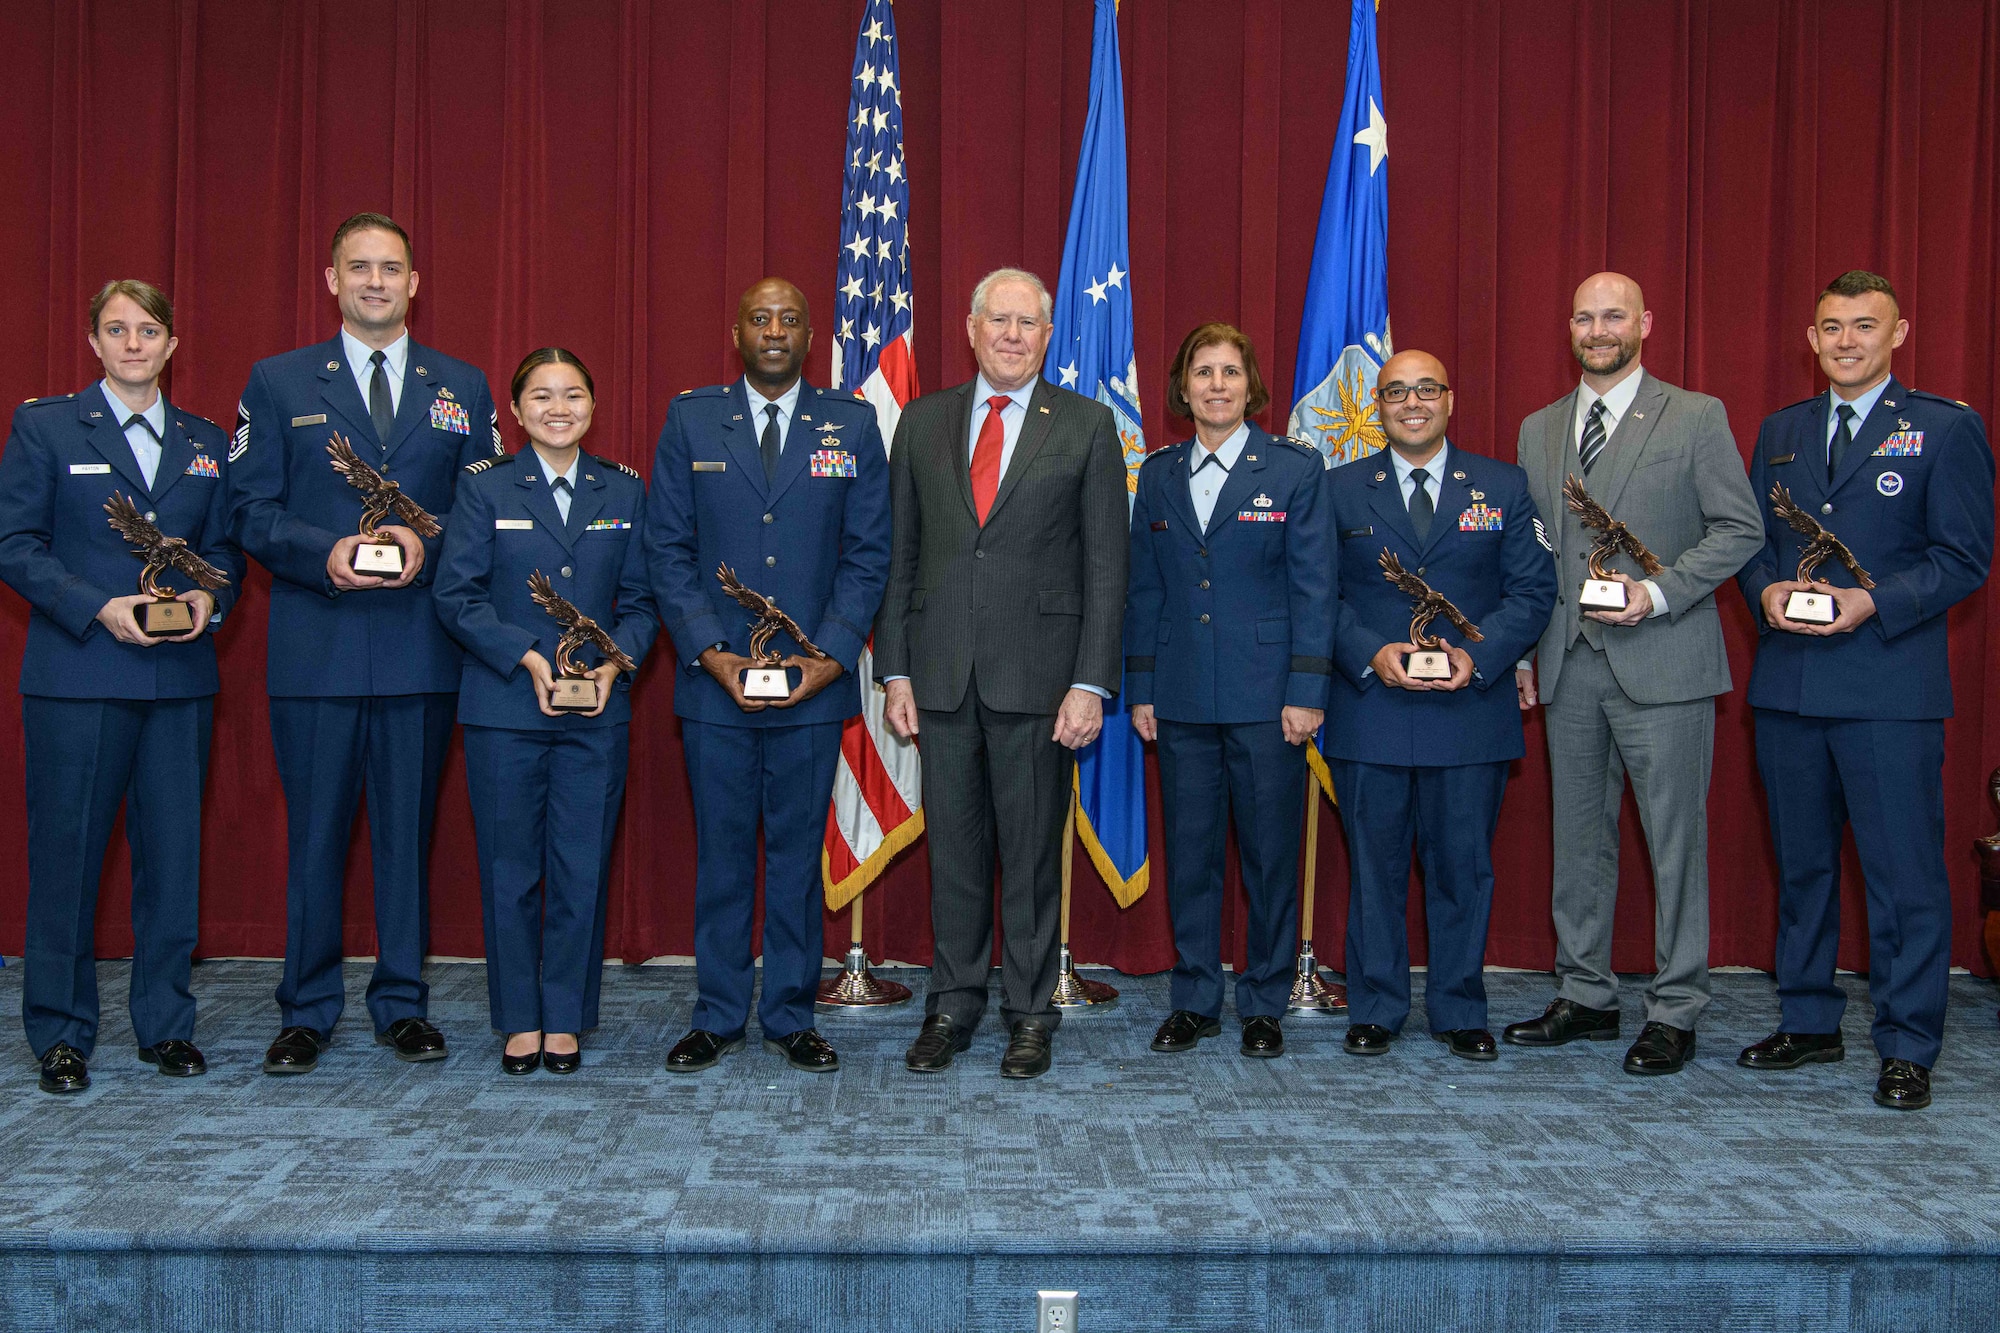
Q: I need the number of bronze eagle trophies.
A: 7